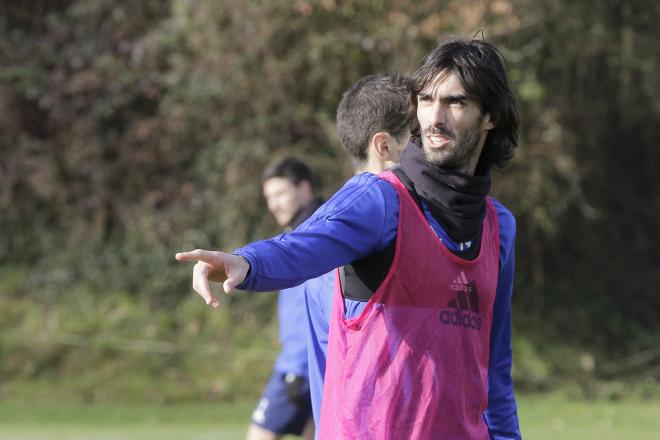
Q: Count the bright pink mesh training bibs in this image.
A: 1